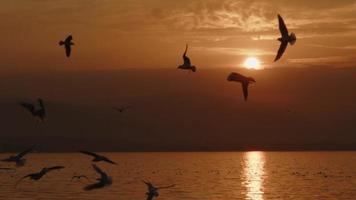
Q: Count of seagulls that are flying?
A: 12